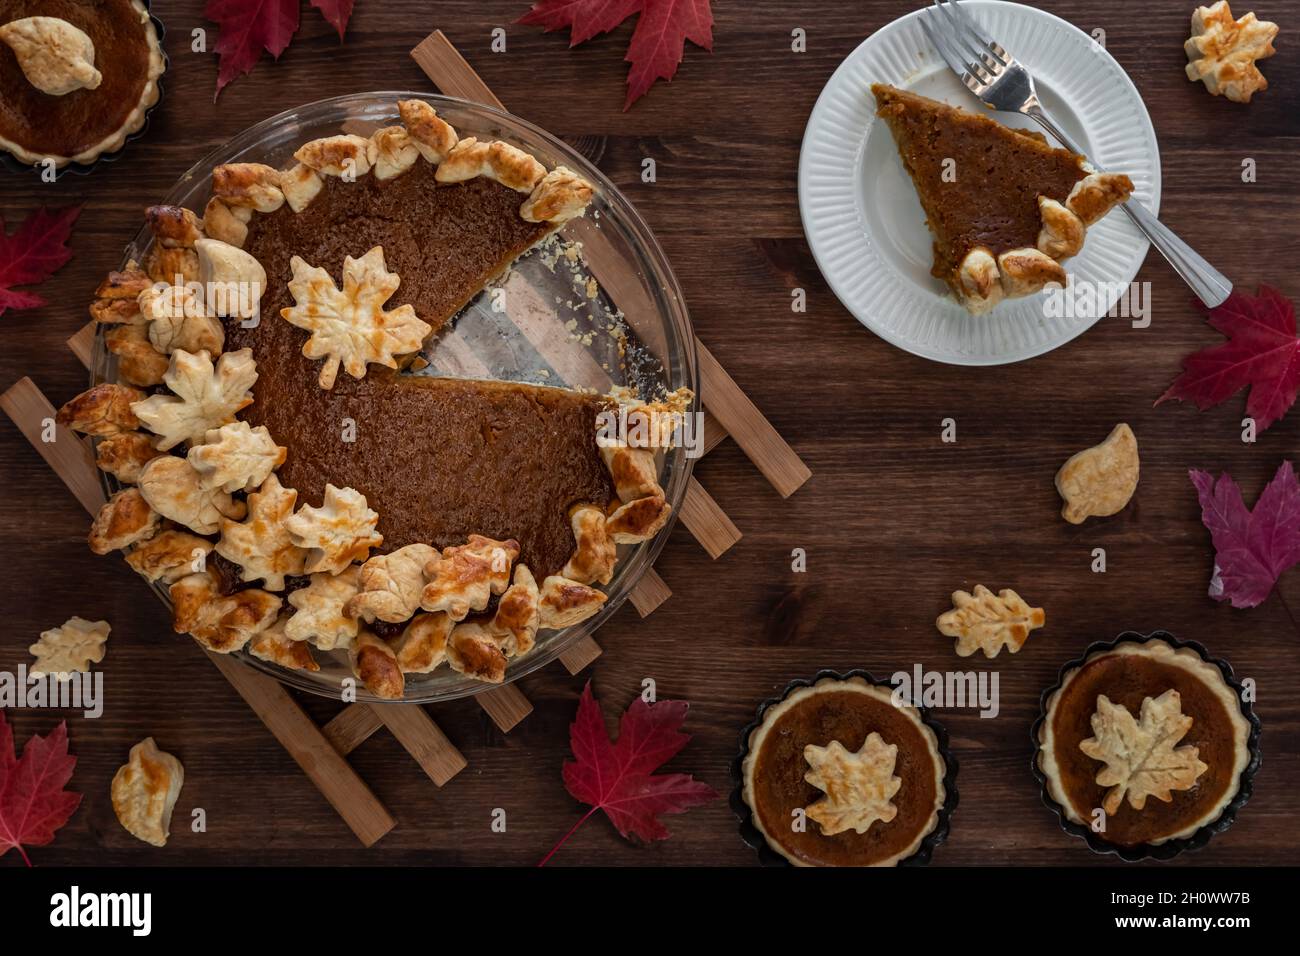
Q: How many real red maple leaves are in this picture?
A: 7